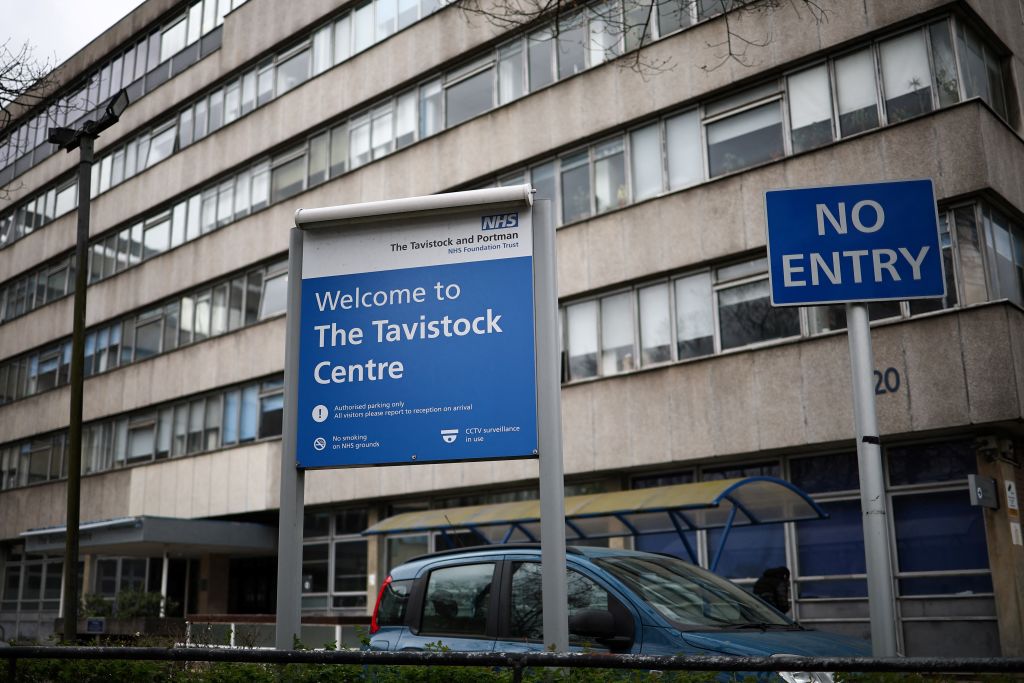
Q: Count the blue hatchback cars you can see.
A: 1